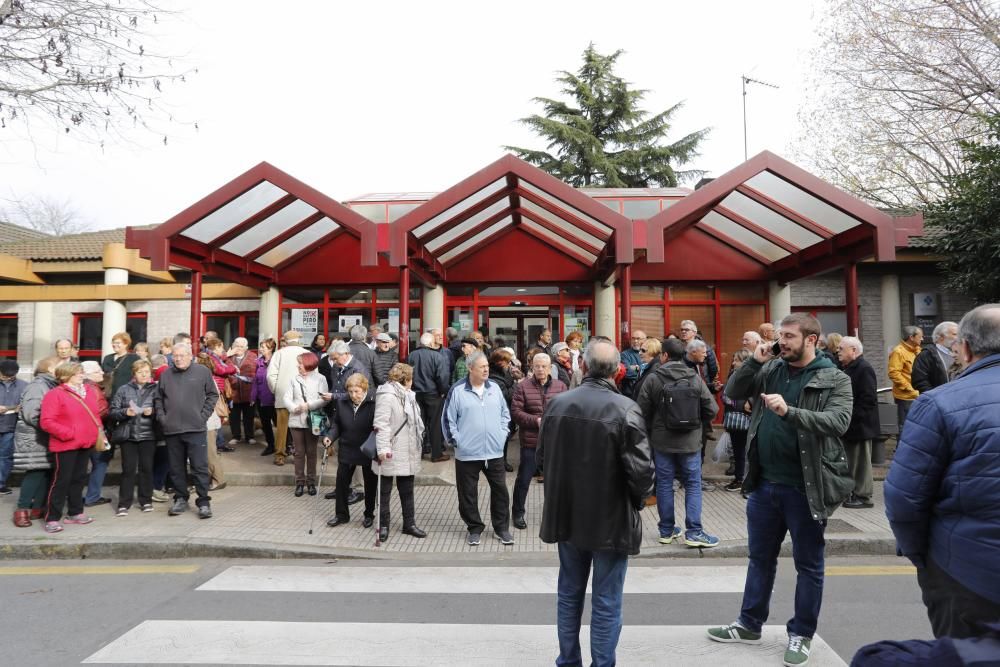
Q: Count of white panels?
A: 12